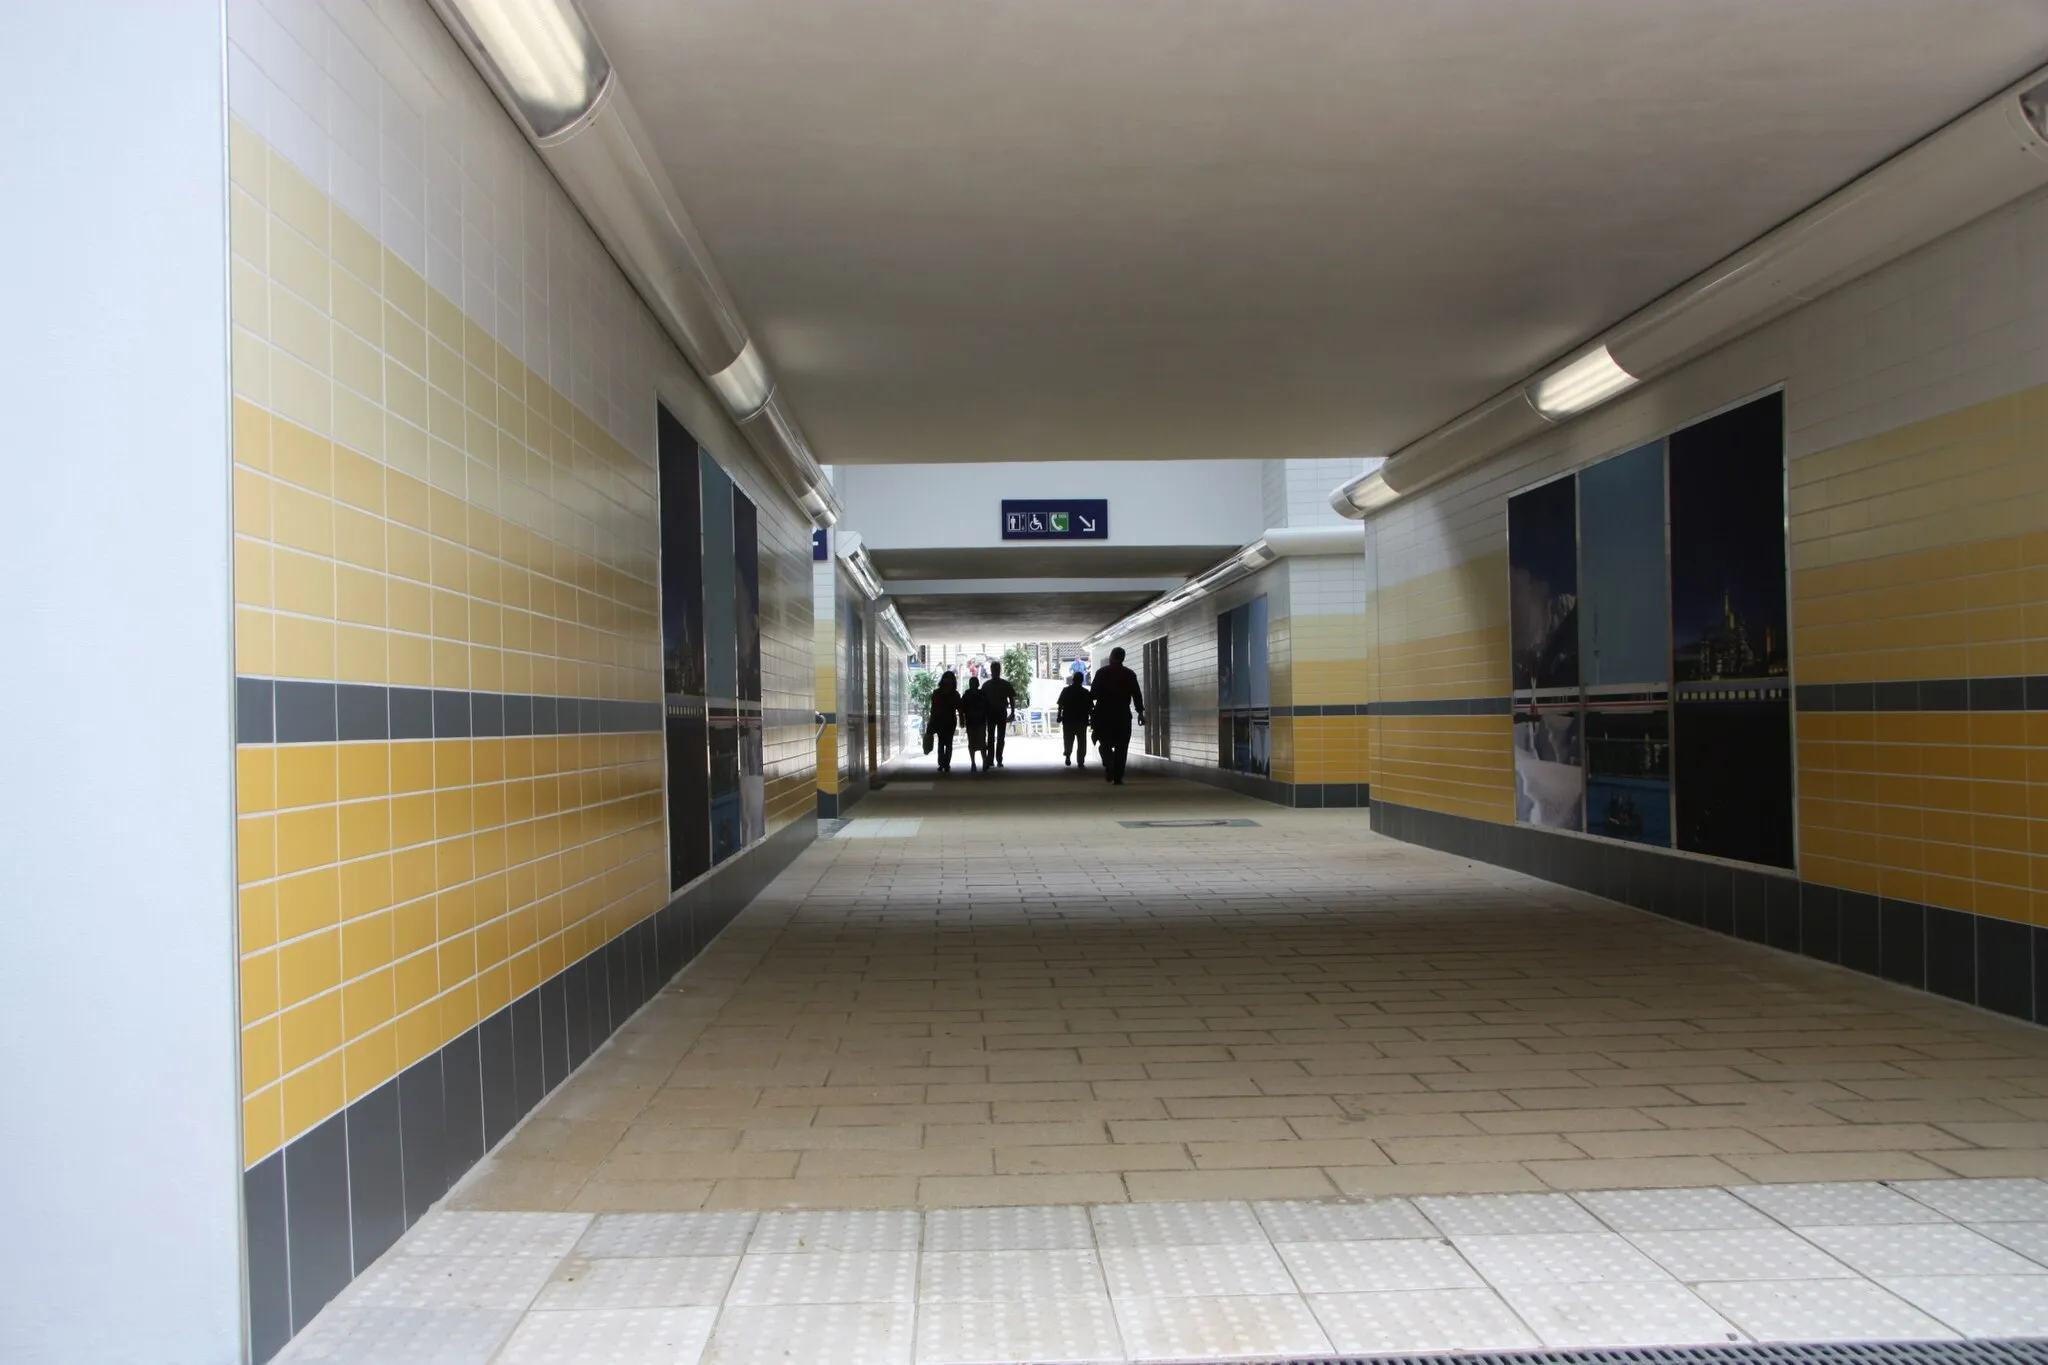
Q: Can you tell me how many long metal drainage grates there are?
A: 1